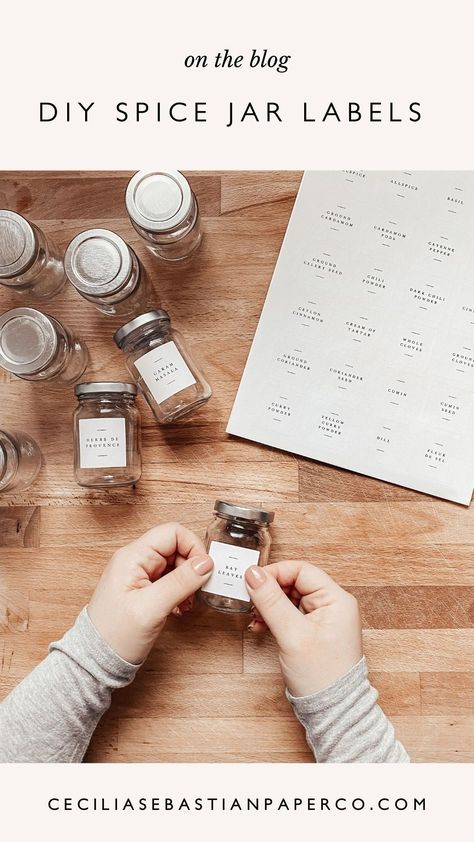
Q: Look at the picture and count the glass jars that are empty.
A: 8